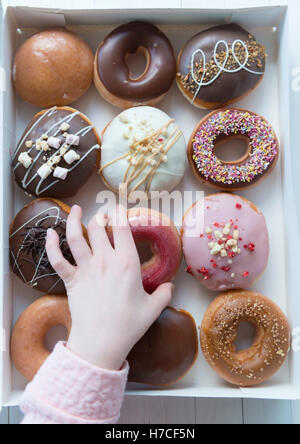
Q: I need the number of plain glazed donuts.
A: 2